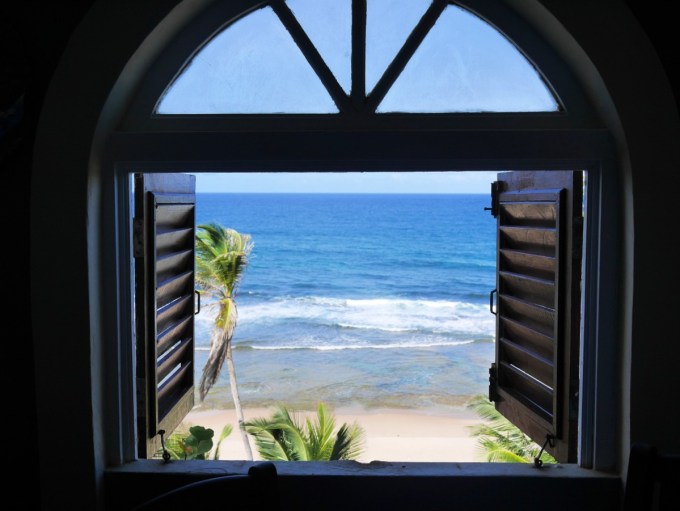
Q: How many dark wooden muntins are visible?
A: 3